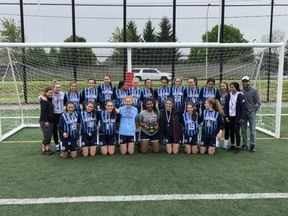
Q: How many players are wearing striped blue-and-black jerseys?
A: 15